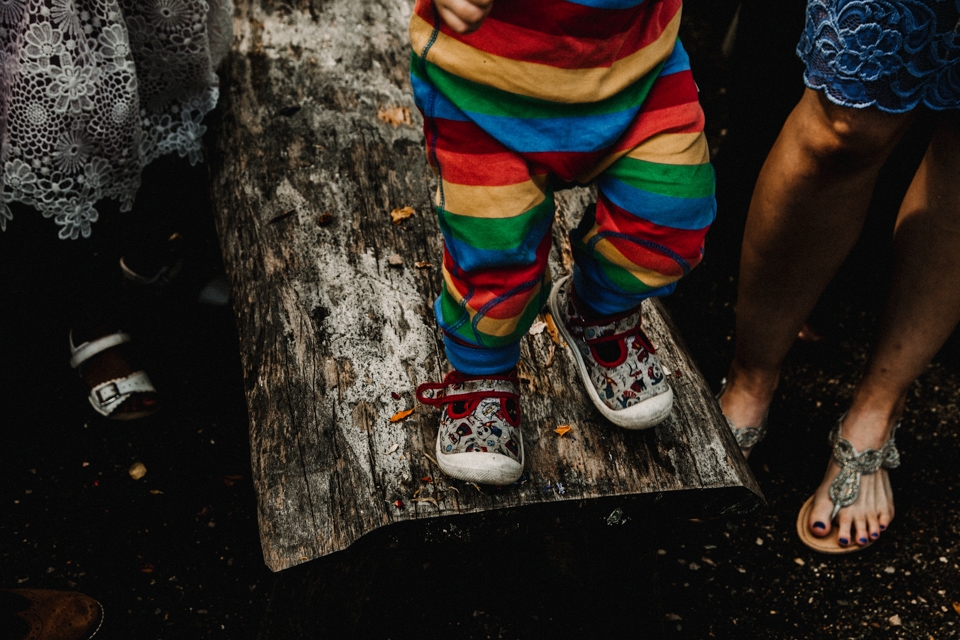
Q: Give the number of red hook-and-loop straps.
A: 2